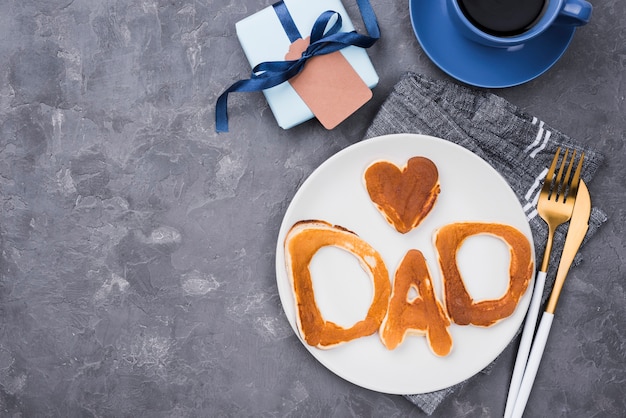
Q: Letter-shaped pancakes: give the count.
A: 3